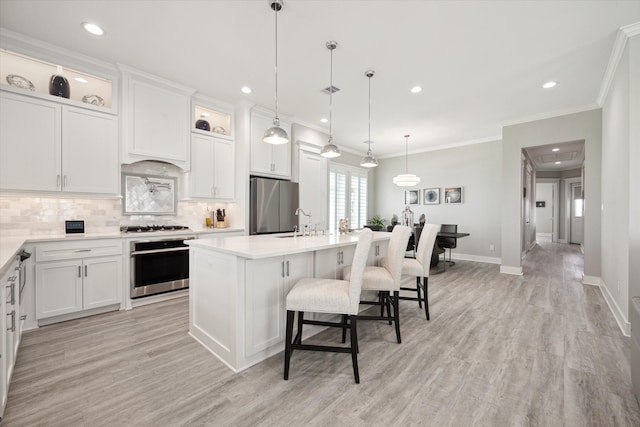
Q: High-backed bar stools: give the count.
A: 3